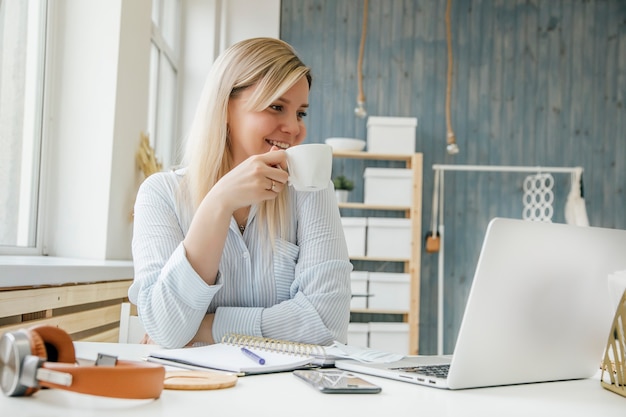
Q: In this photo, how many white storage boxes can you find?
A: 8